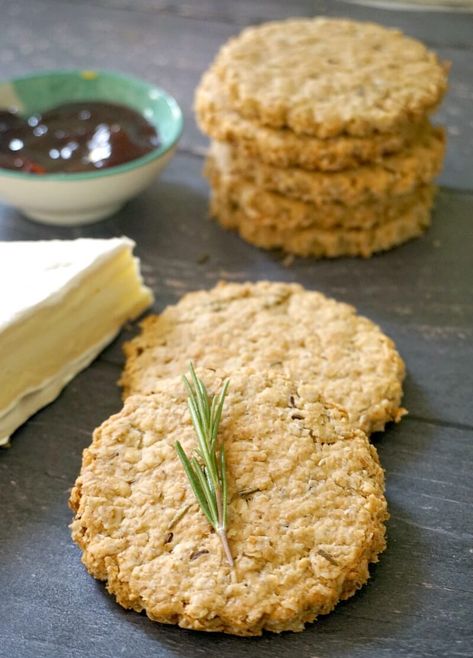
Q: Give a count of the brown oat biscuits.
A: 7